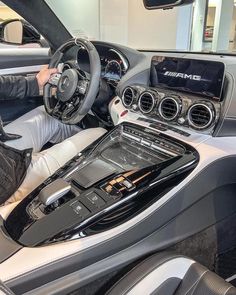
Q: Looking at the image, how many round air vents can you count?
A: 4